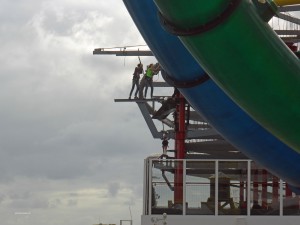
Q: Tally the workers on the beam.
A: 2